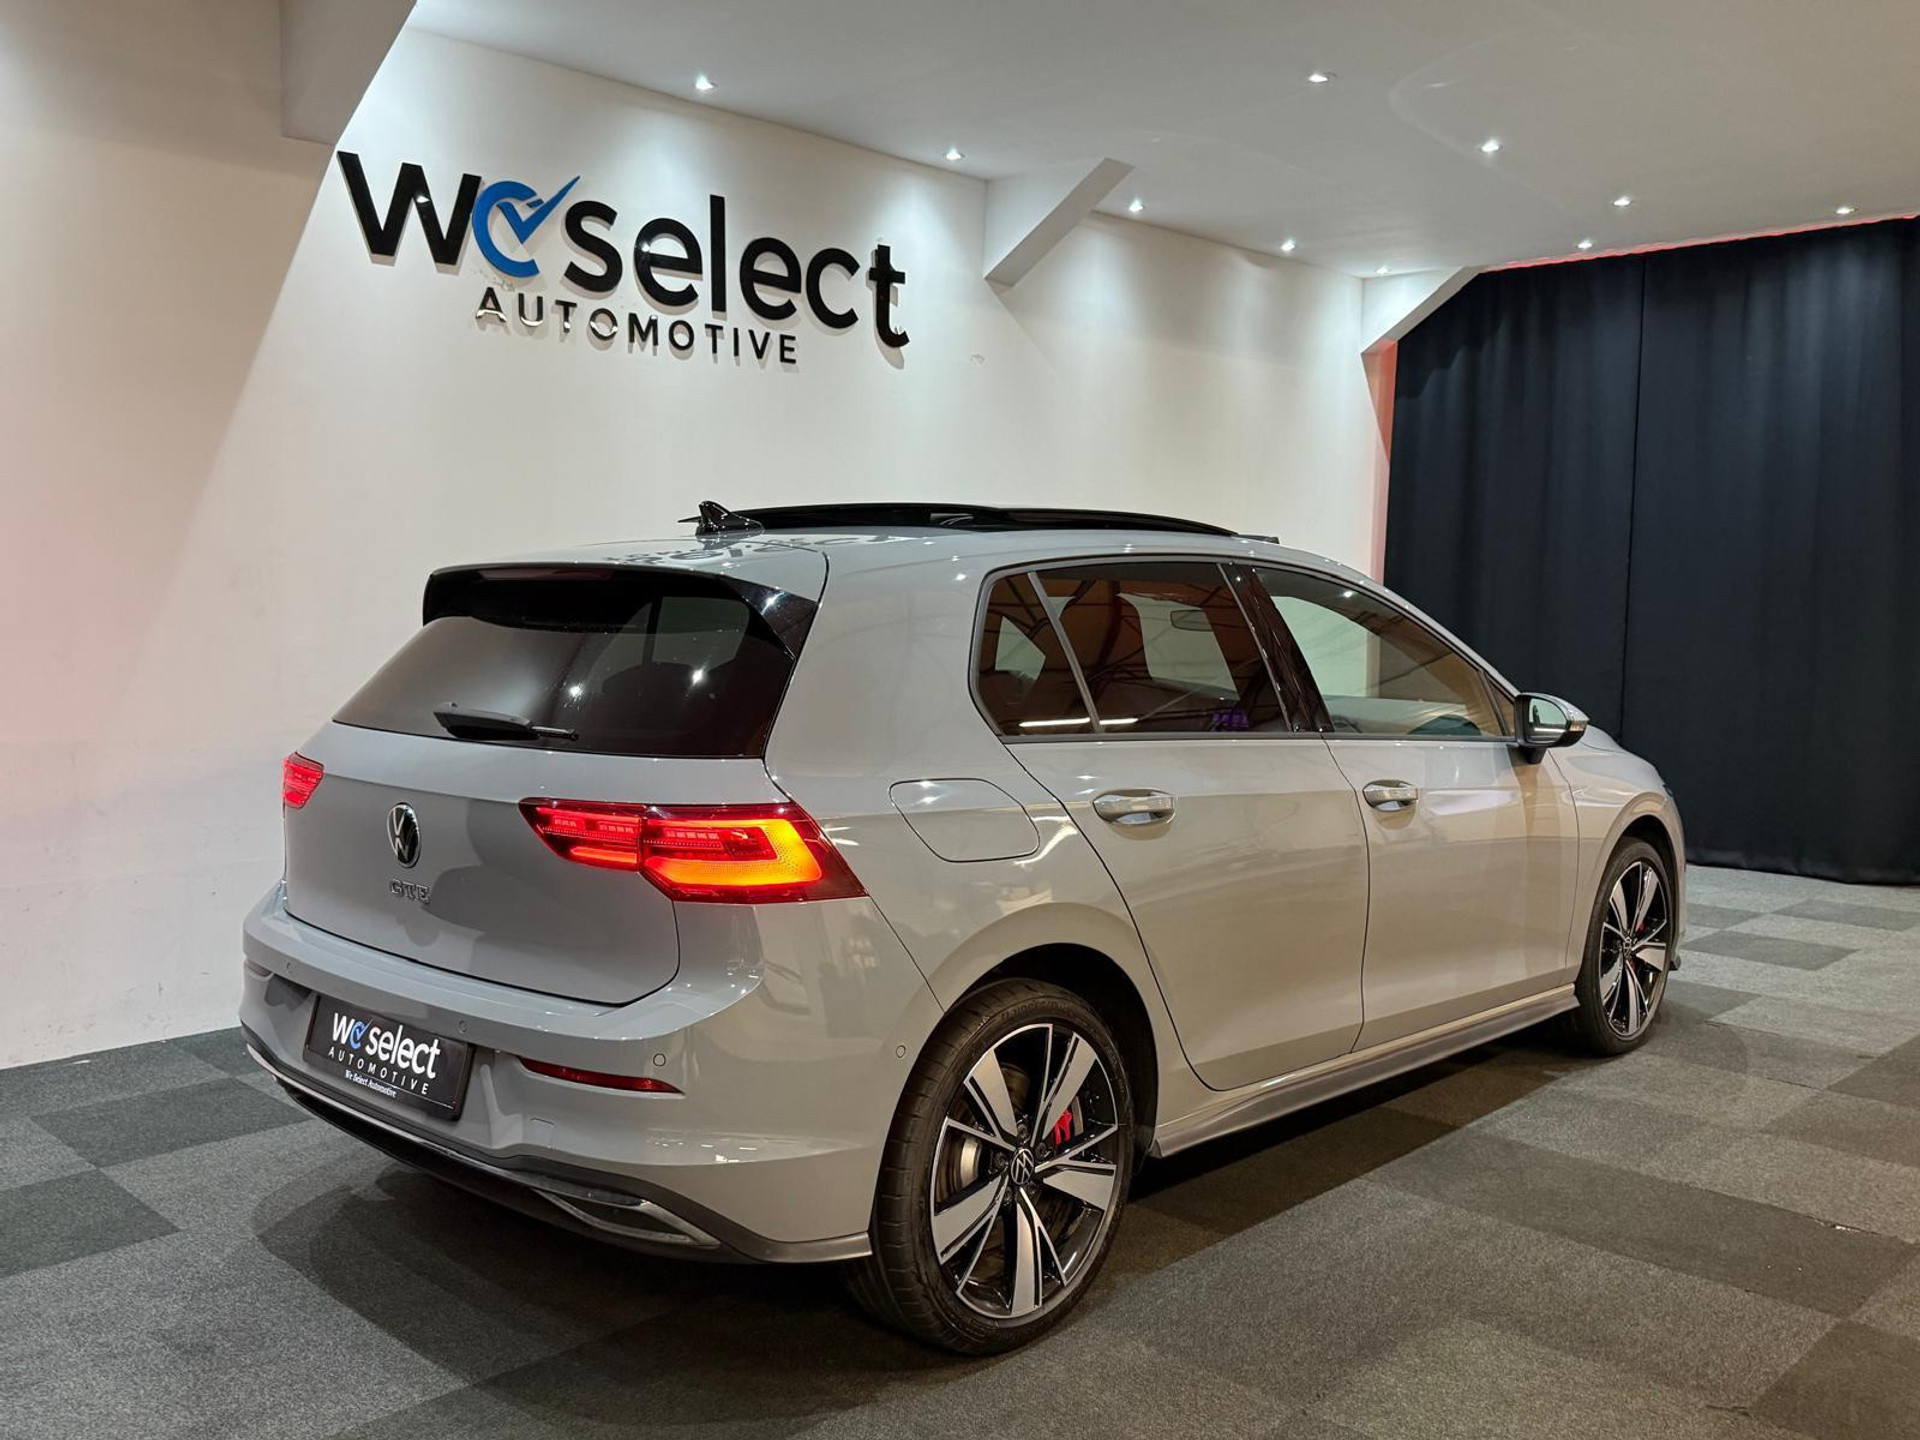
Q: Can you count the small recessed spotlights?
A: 10